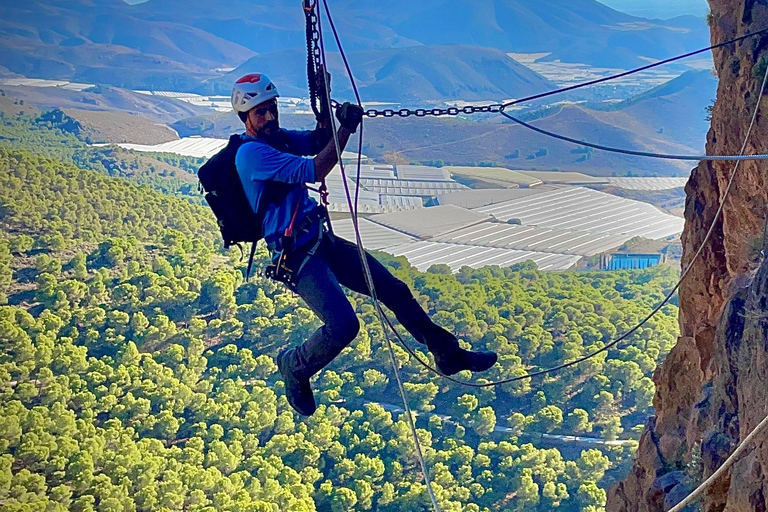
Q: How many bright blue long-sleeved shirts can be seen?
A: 1